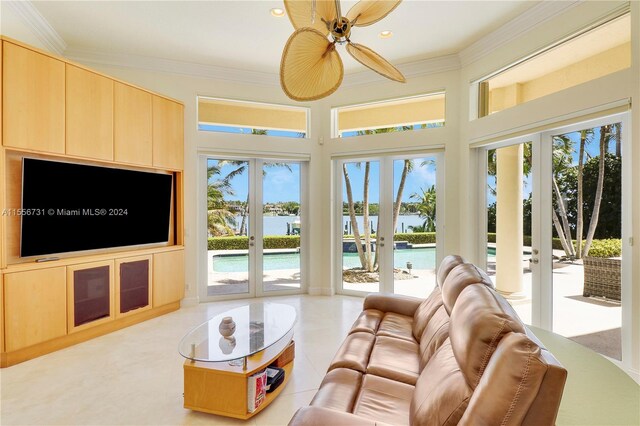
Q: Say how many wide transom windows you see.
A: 3